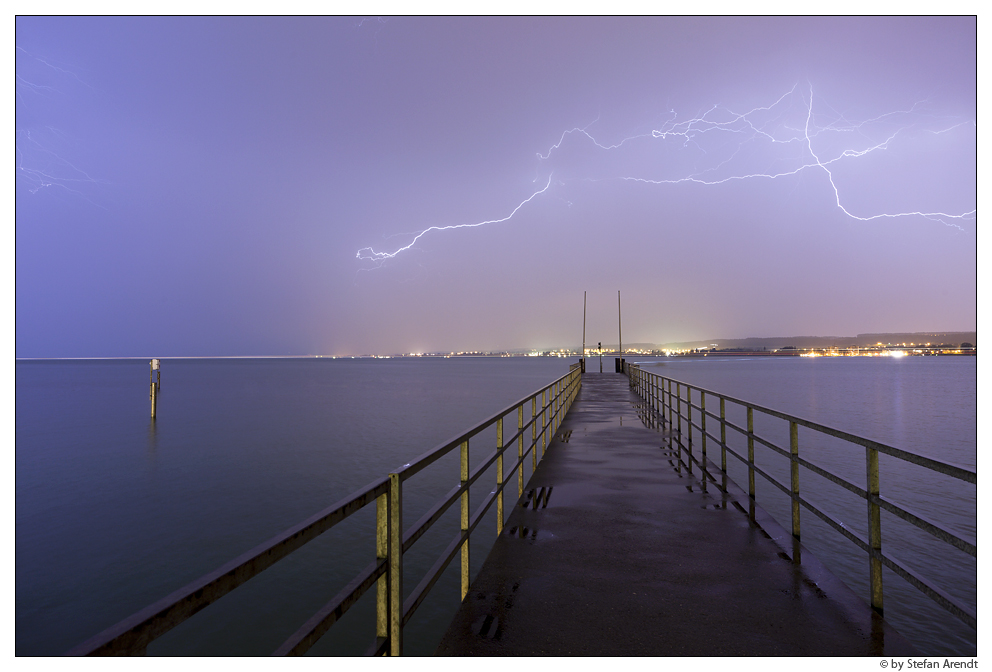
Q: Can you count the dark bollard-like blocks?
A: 2